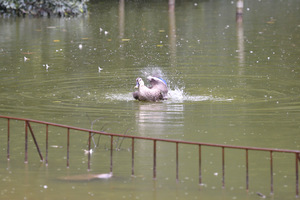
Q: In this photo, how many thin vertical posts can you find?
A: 14